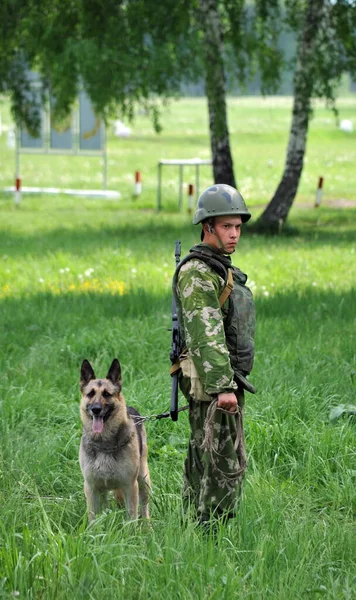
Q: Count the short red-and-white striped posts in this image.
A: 4